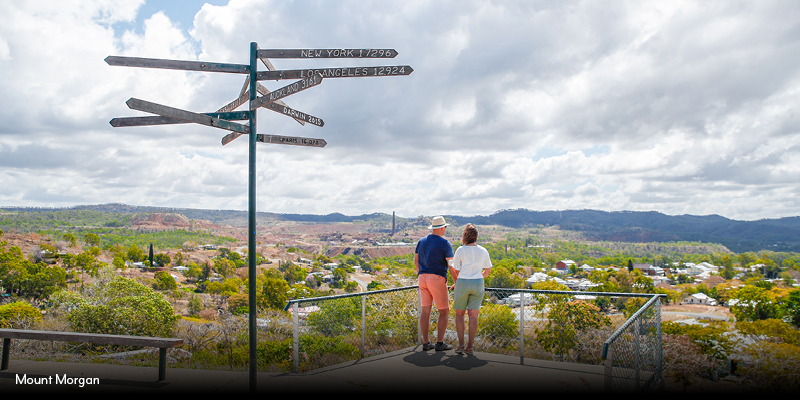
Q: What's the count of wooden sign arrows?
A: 13